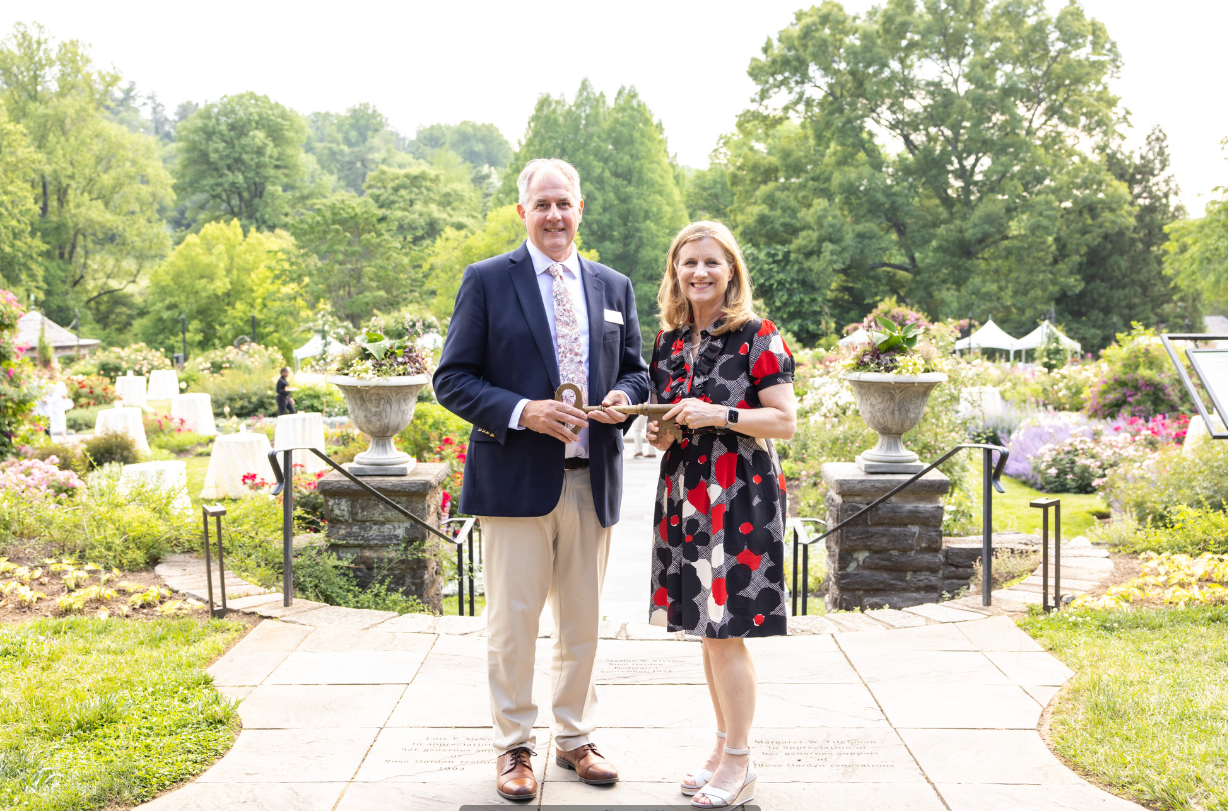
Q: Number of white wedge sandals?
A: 2